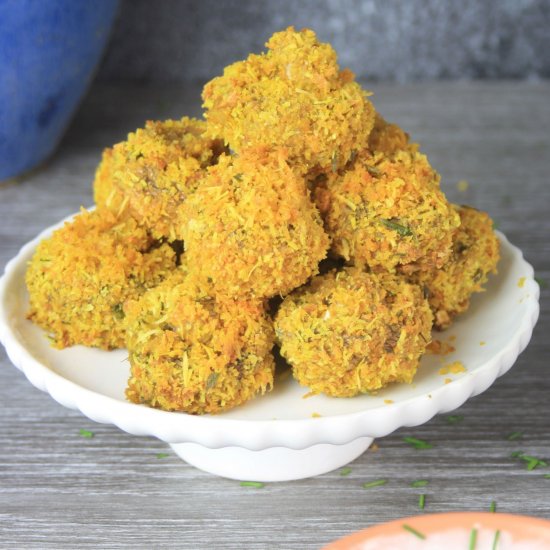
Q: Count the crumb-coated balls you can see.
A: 9